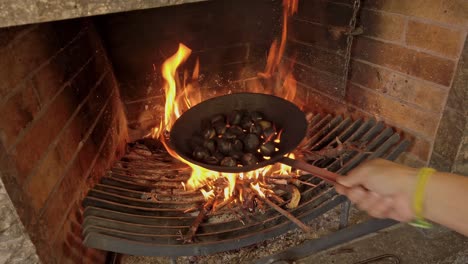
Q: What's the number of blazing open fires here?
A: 1